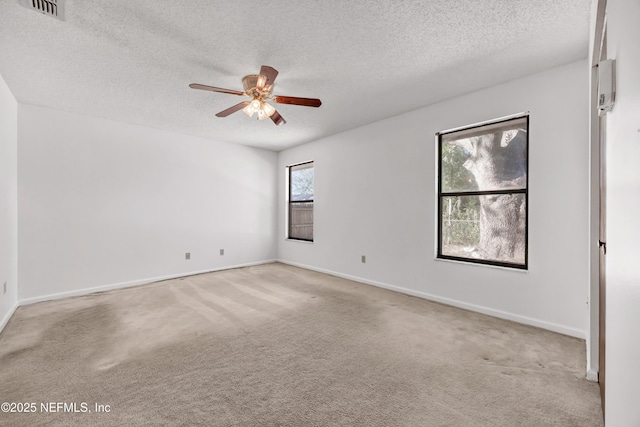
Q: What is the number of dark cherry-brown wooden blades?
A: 5